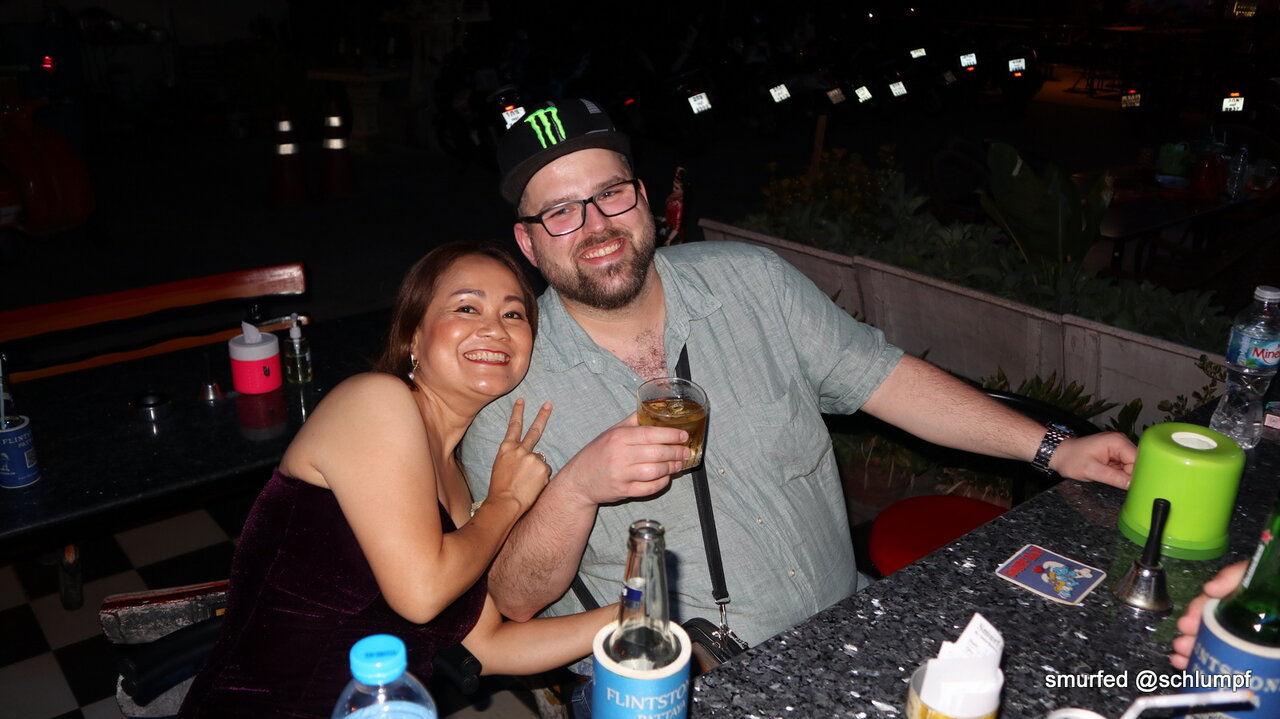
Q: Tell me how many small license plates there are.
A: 12